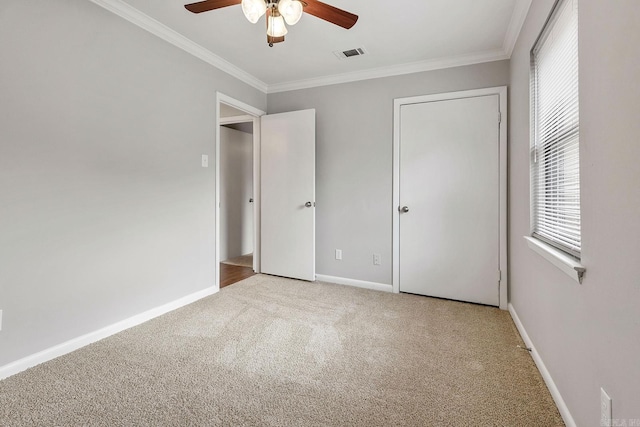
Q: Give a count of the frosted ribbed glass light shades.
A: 3